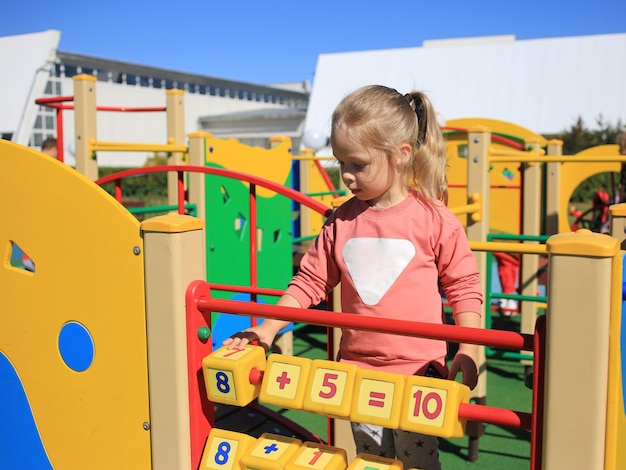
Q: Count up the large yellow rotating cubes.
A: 9